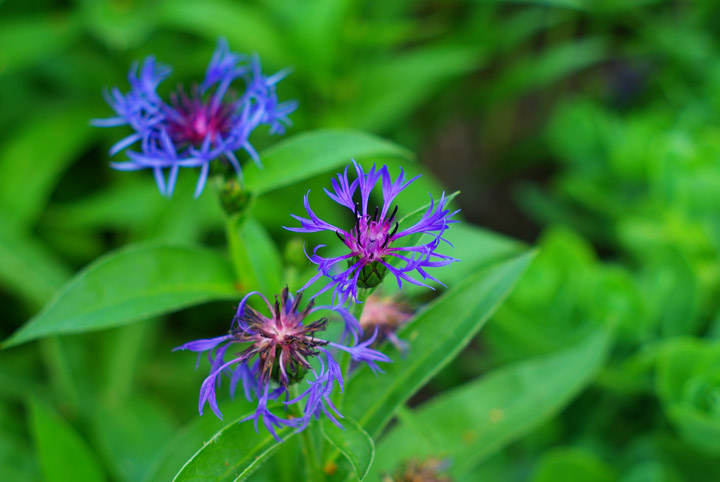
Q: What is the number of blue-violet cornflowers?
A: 3